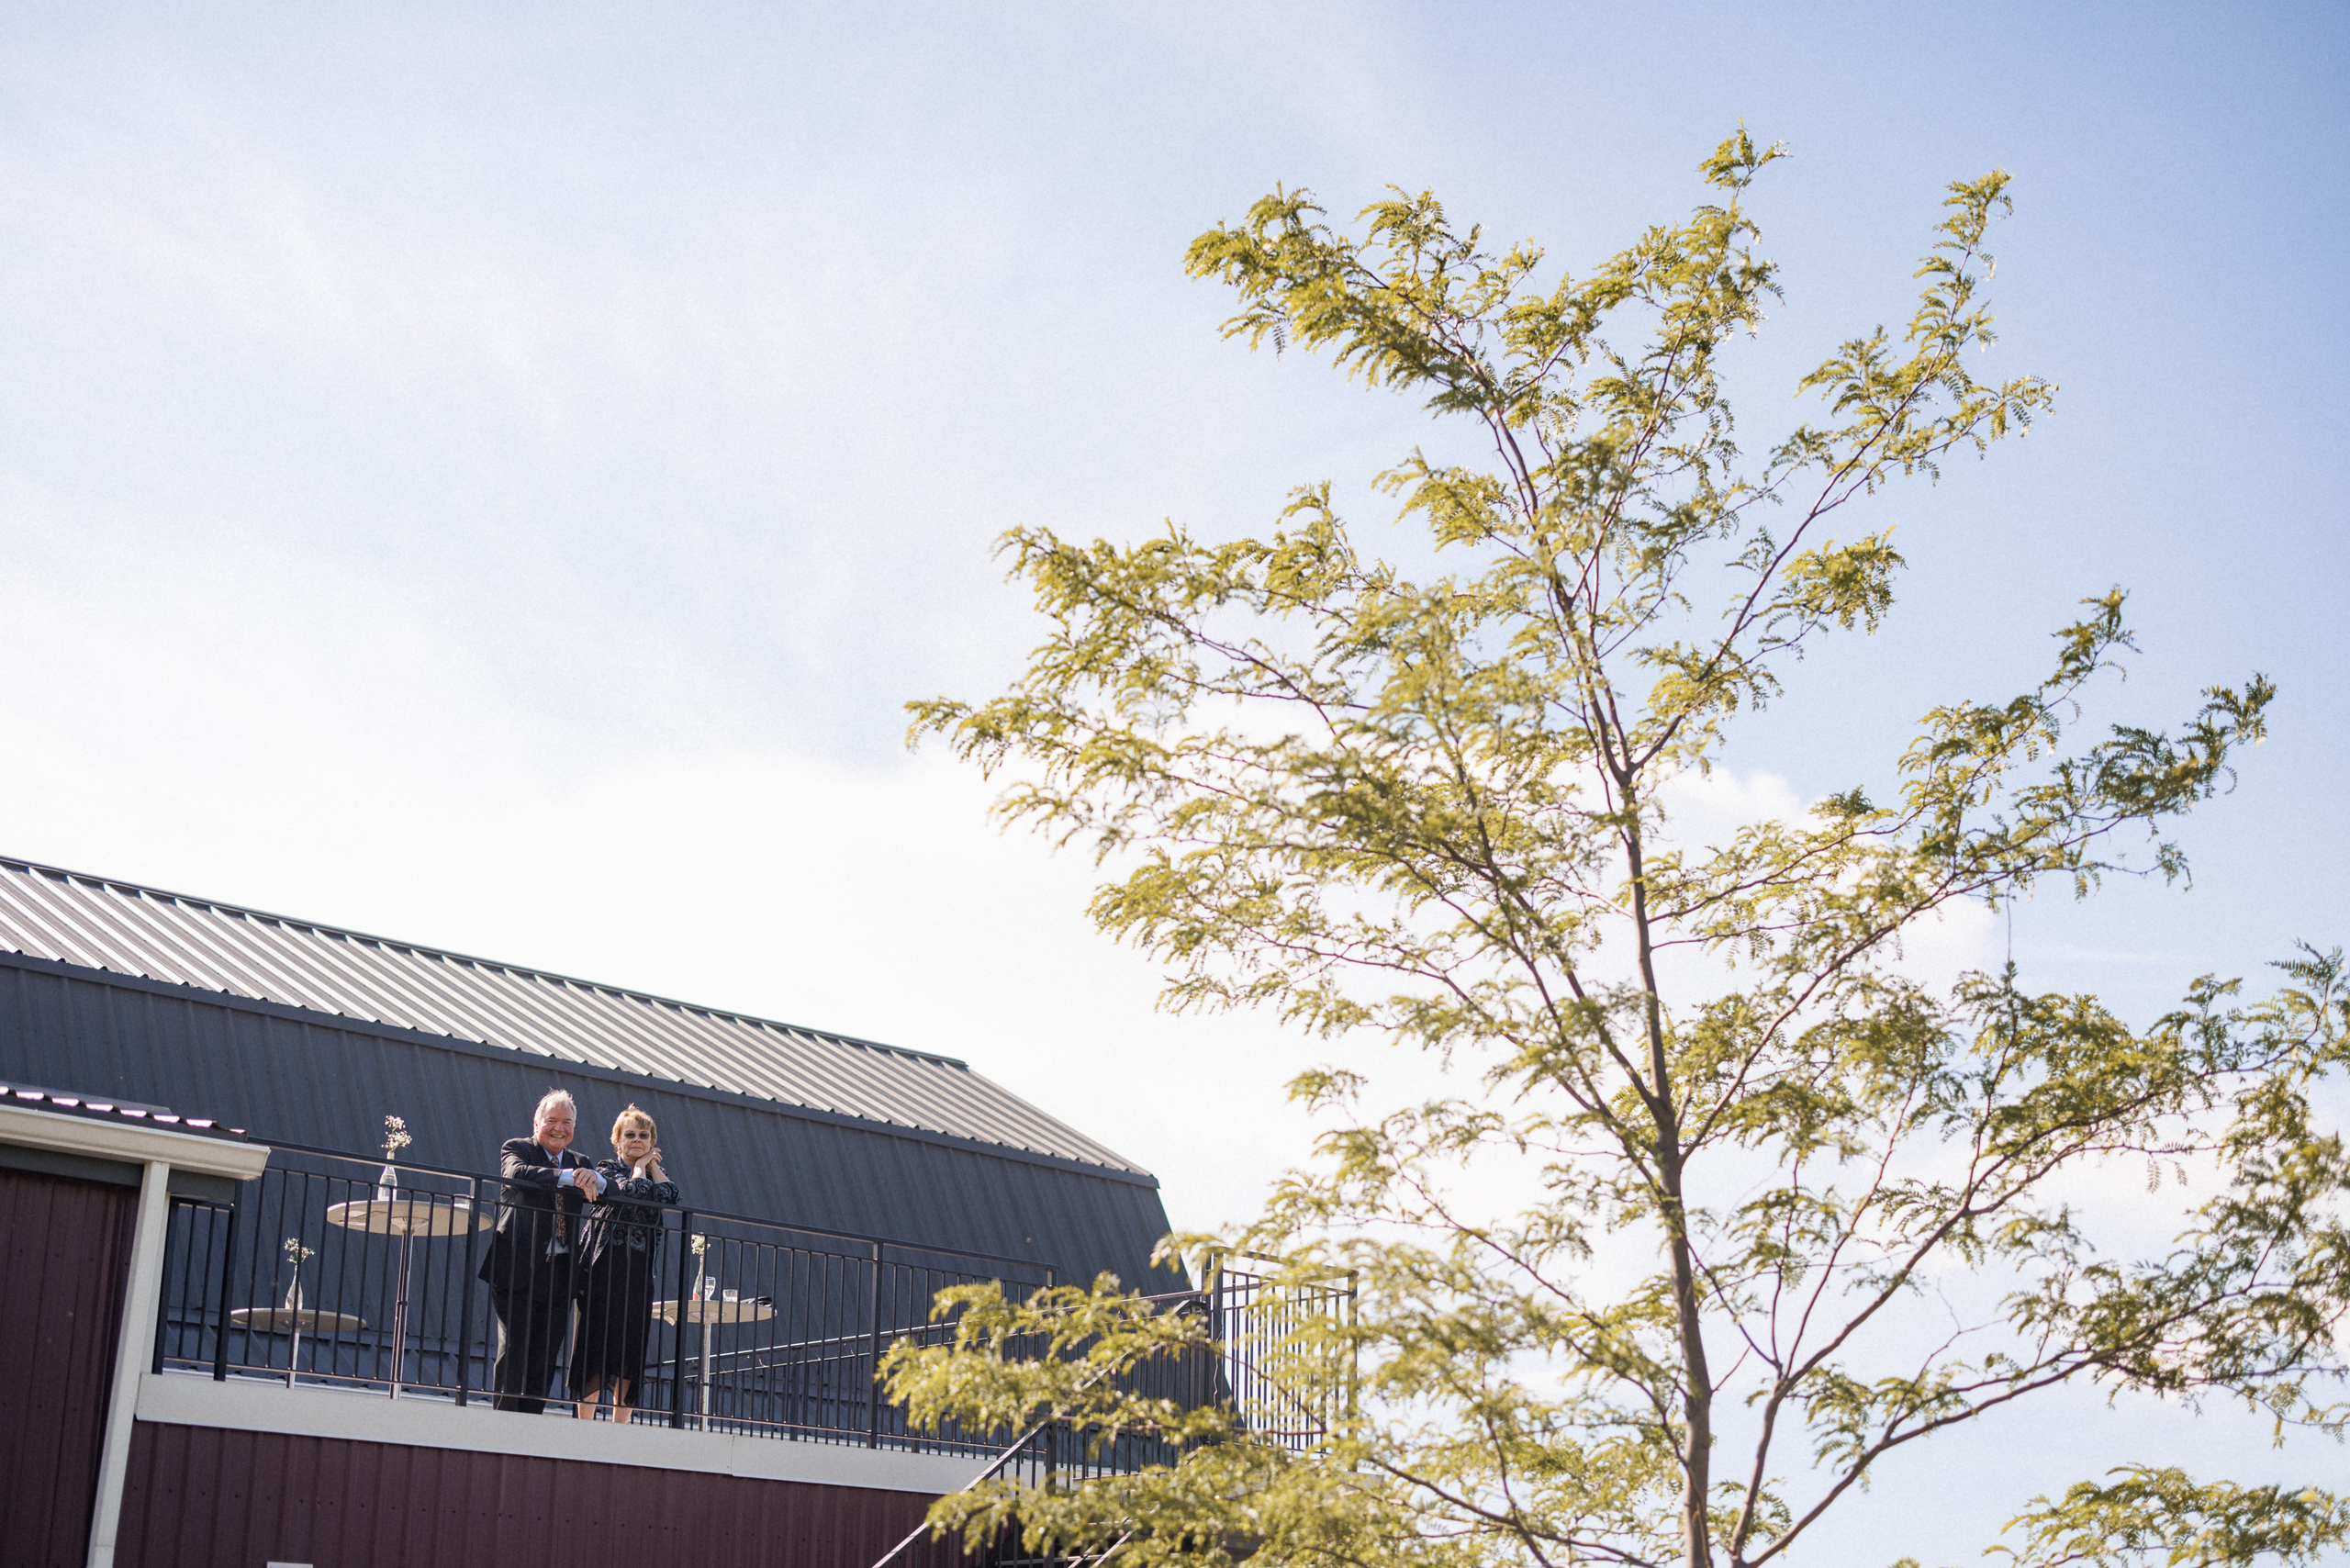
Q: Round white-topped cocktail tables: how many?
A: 3